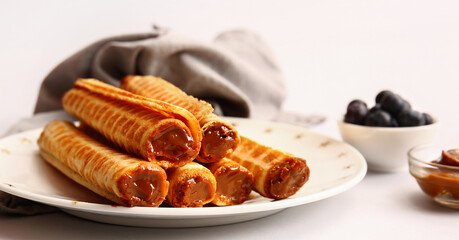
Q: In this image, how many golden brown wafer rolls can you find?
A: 6